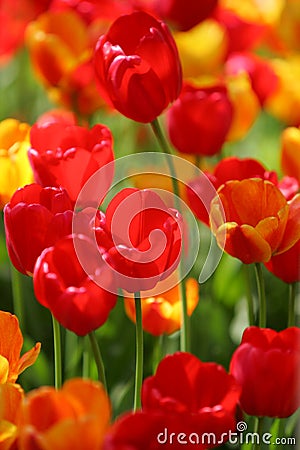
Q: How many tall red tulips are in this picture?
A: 1